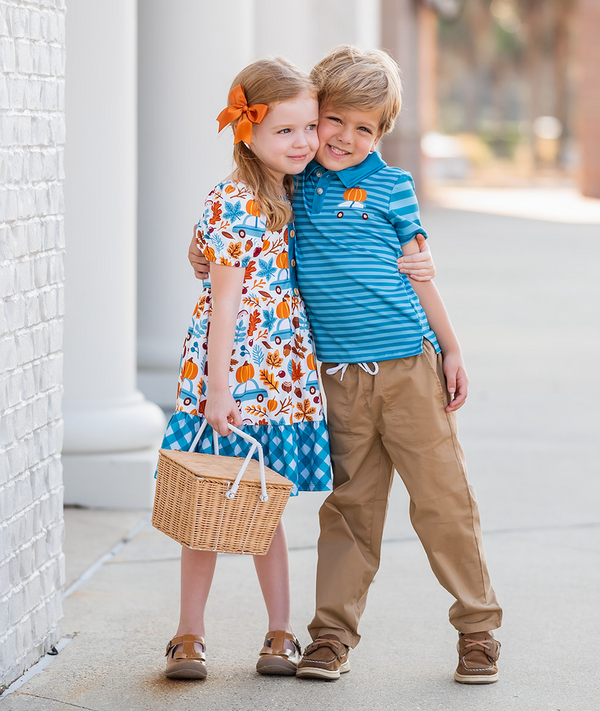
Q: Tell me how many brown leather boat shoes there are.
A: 2